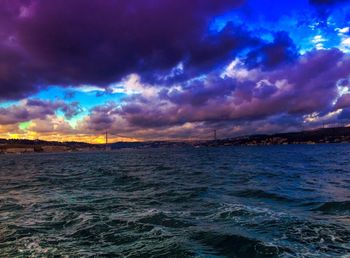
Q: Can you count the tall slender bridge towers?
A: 2